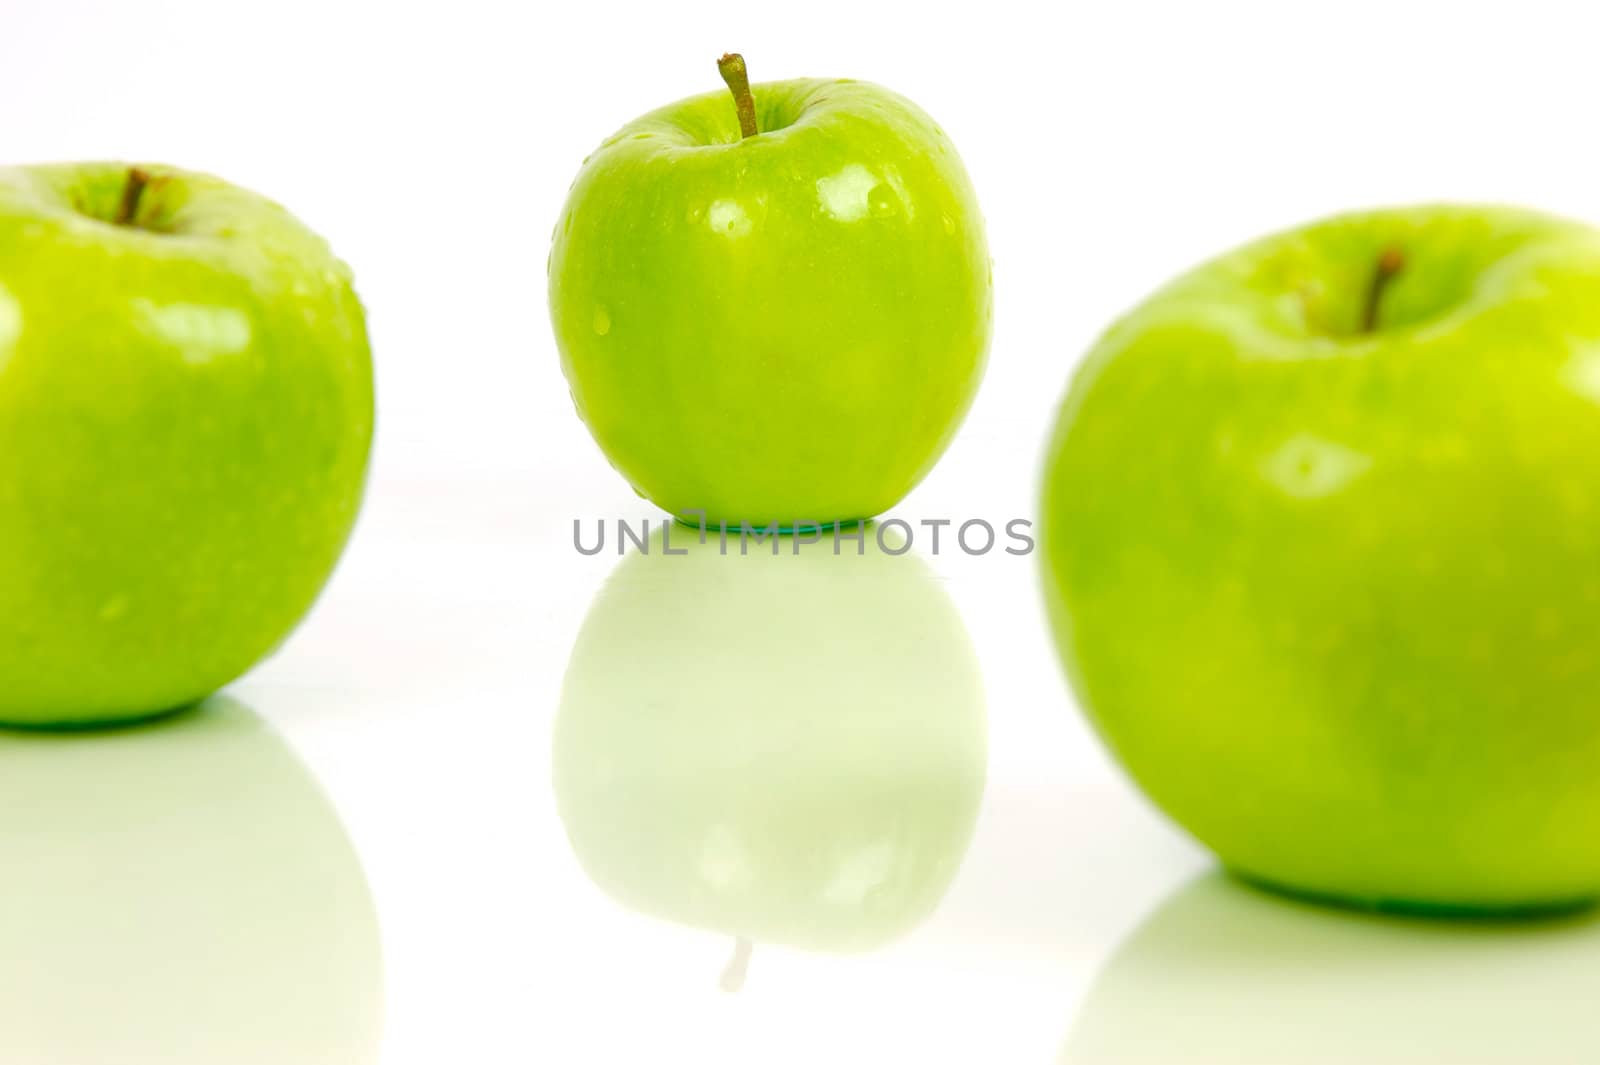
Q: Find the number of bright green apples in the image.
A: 3